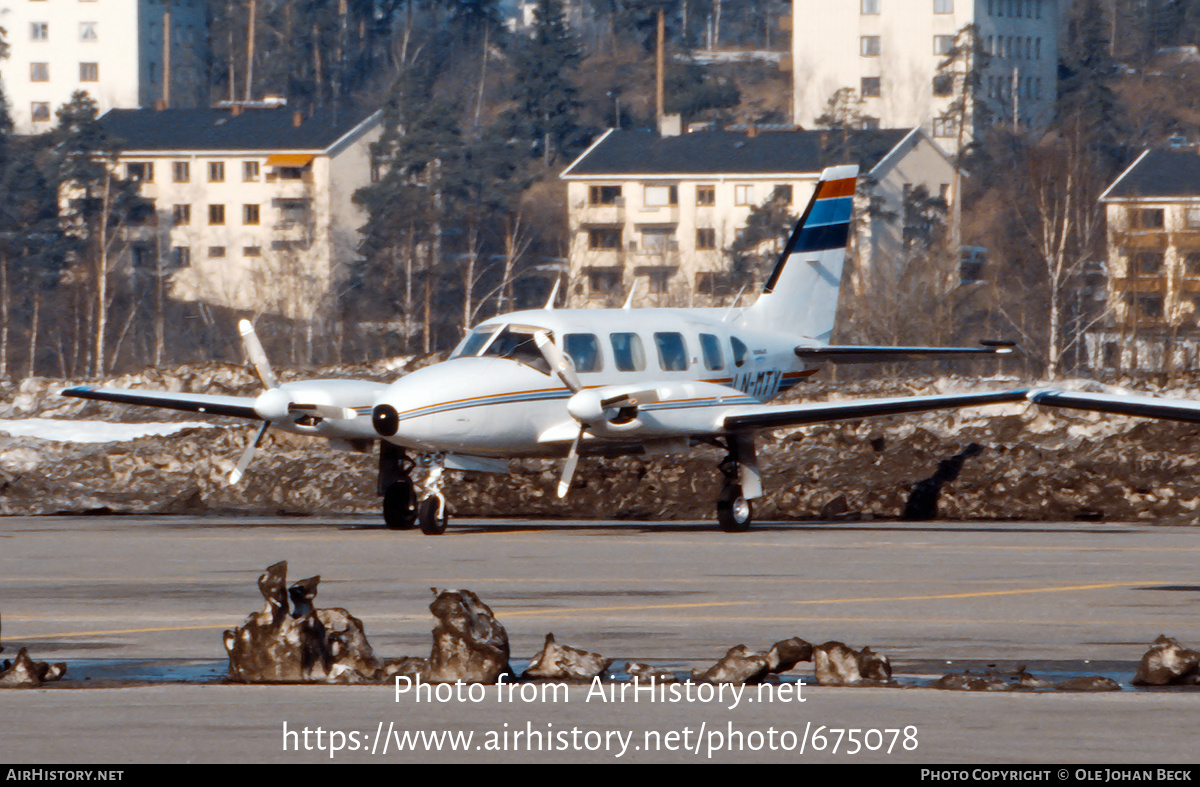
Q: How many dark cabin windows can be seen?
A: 5